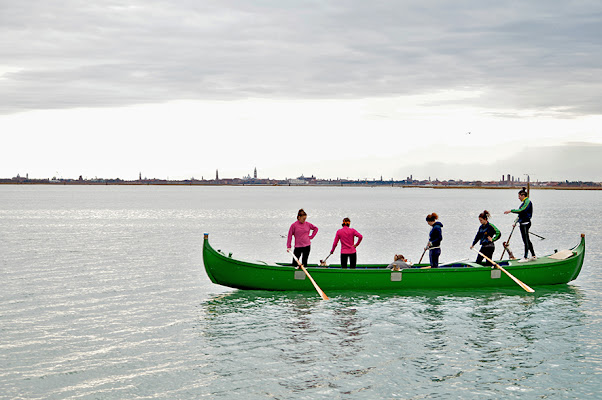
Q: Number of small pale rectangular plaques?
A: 3